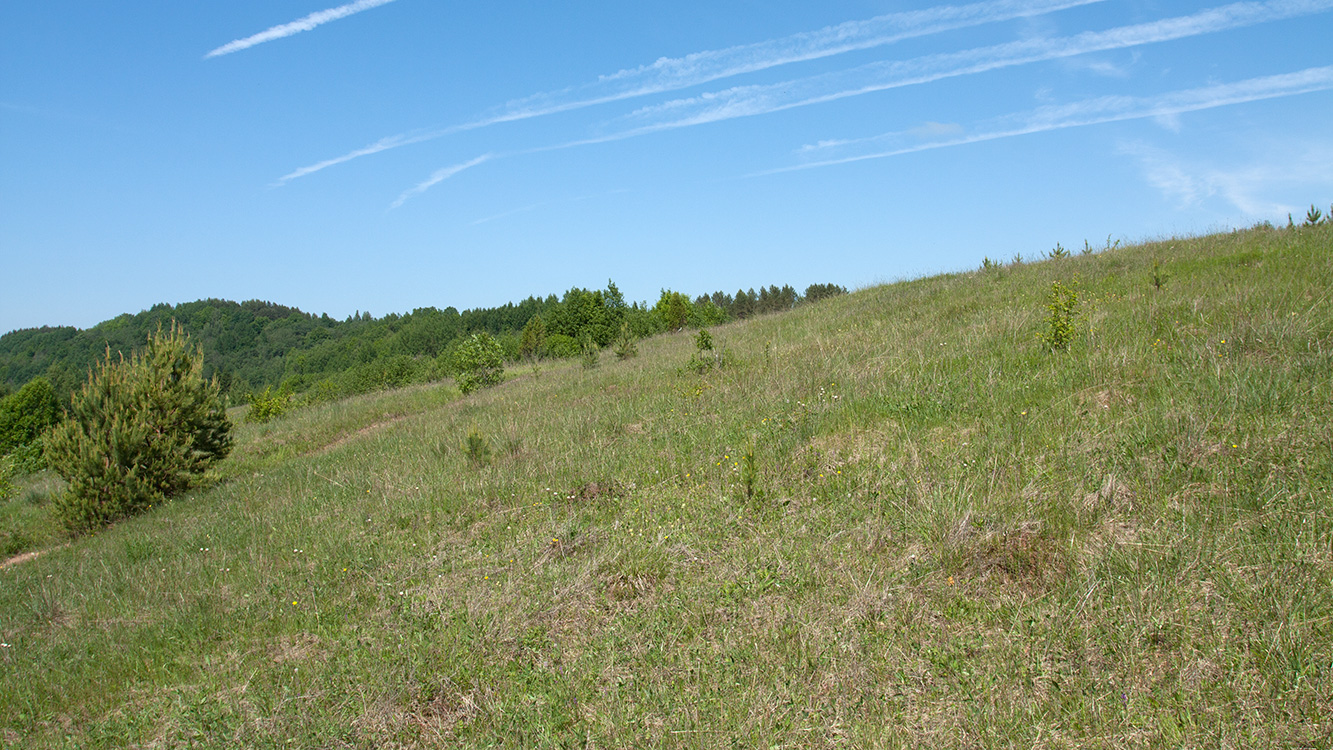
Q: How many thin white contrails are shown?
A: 4